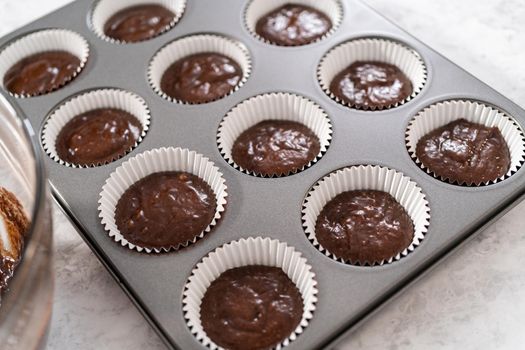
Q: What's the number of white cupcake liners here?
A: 11